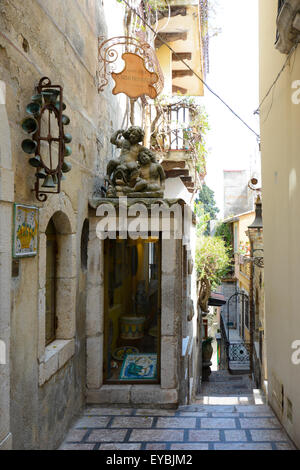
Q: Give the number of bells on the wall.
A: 14